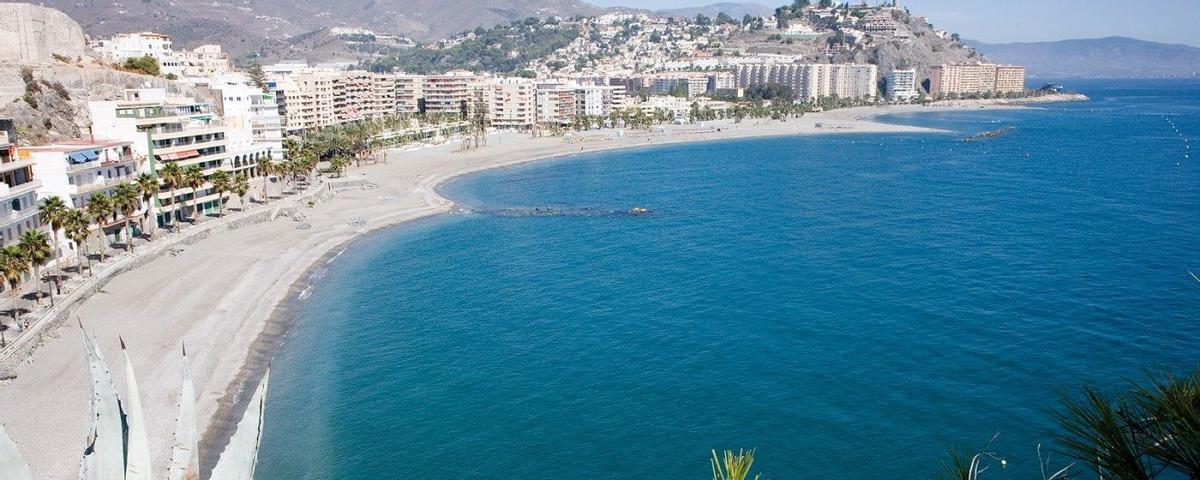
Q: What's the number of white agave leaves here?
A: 5